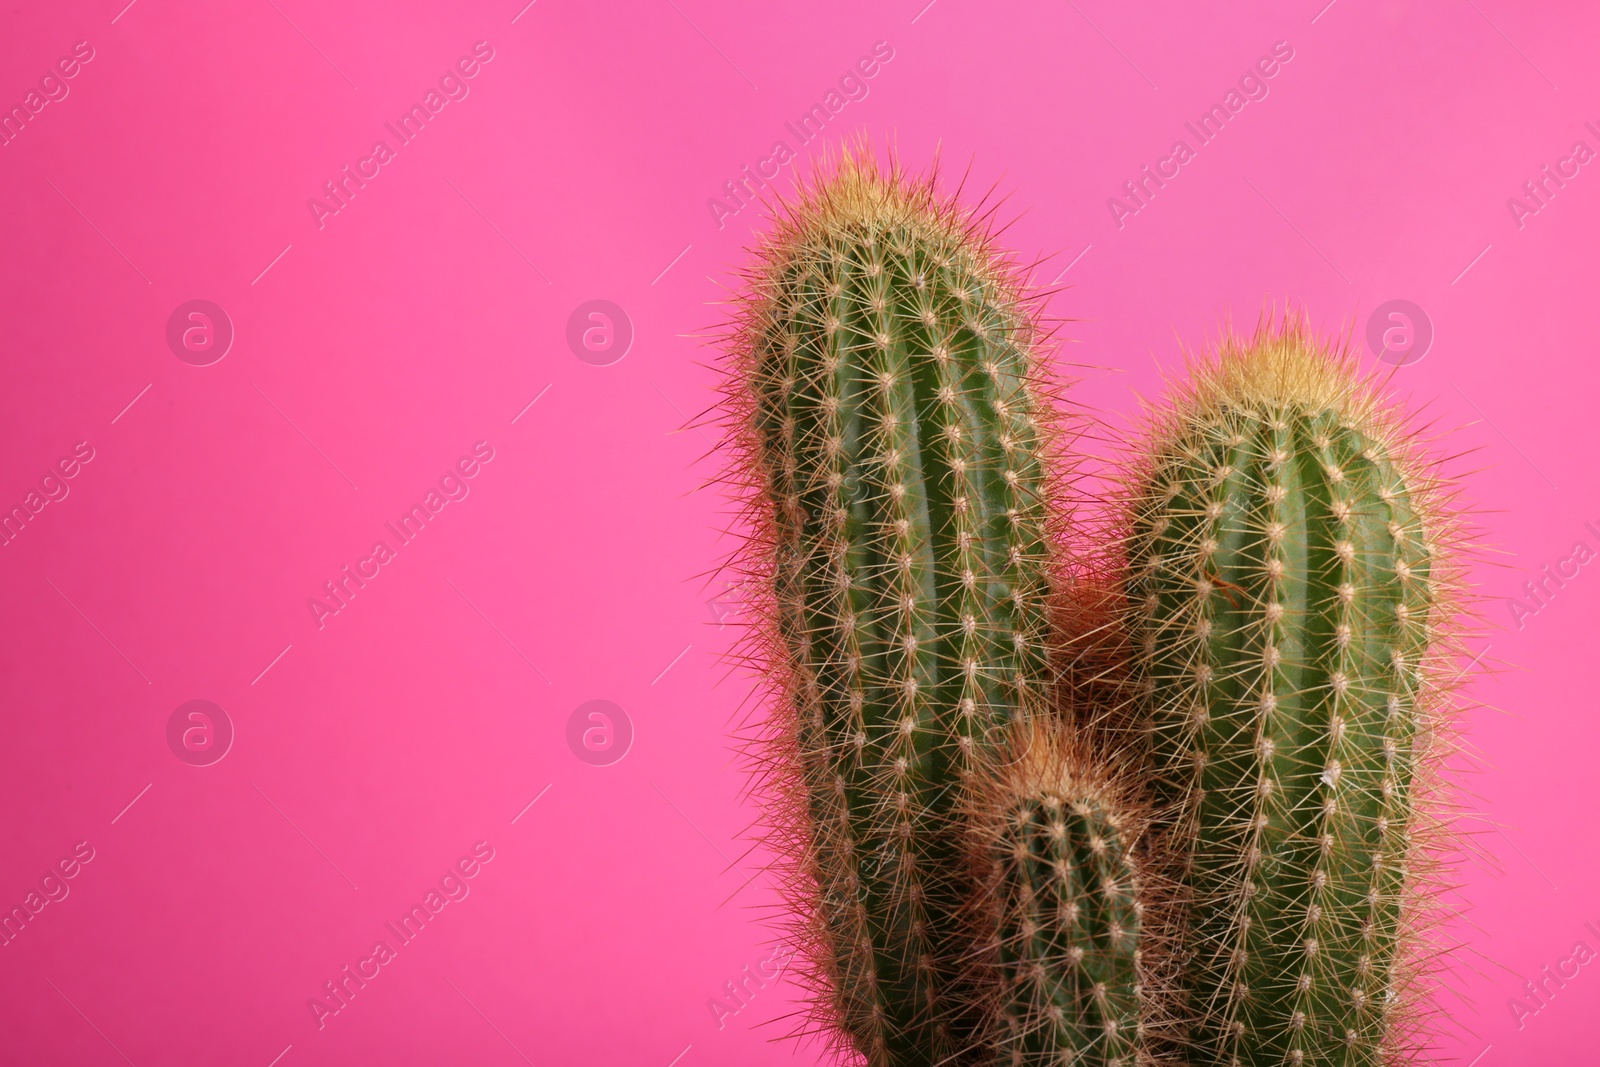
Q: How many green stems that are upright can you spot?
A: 3